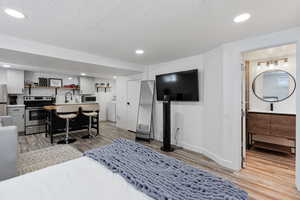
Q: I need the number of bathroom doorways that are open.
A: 1